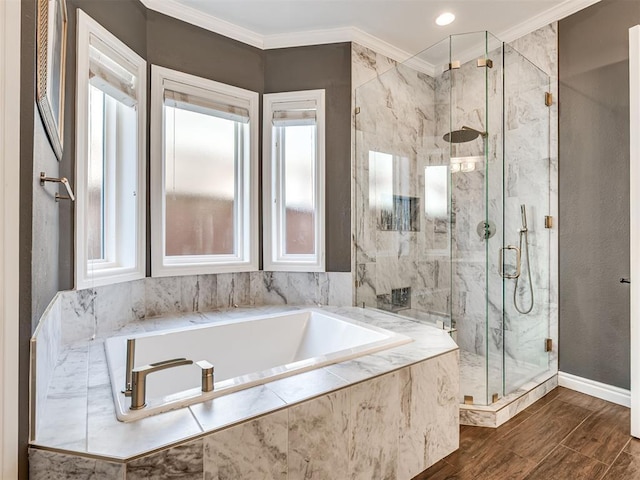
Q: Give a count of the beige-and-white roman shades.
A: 3